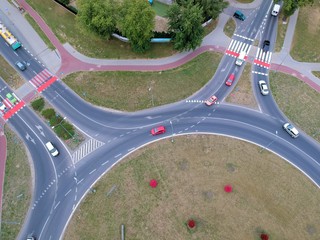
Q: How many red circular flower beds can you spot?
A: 4